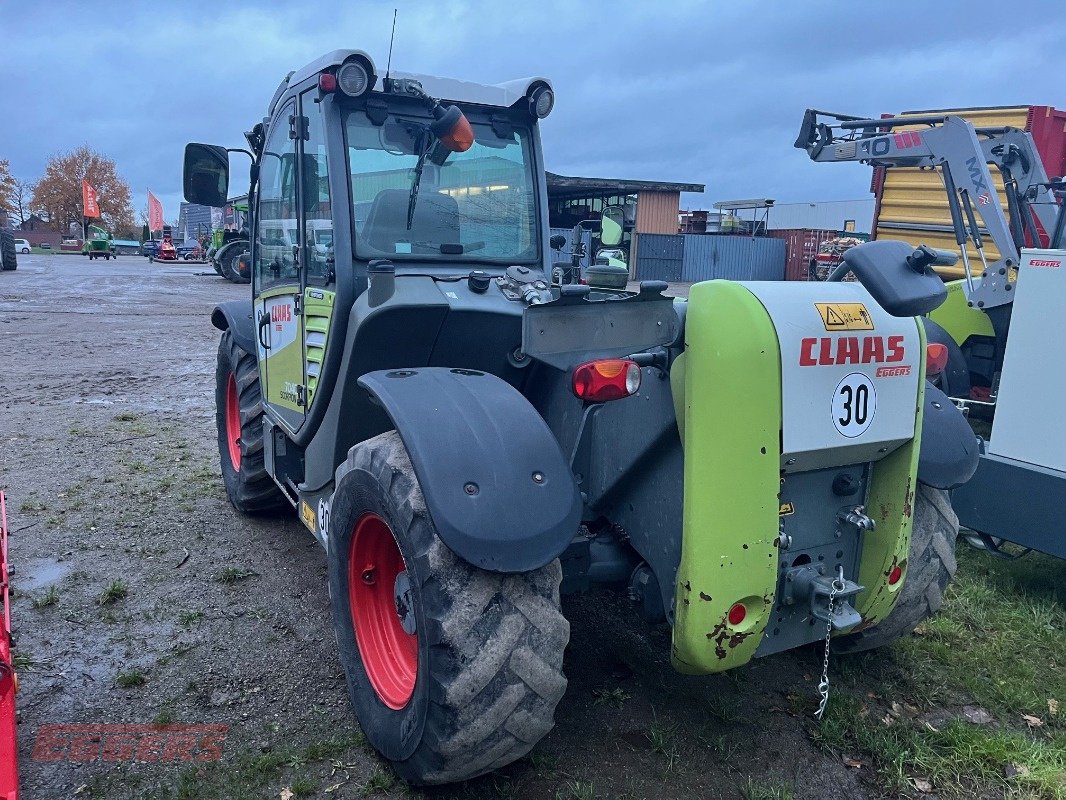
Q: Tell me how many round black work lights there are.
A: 2